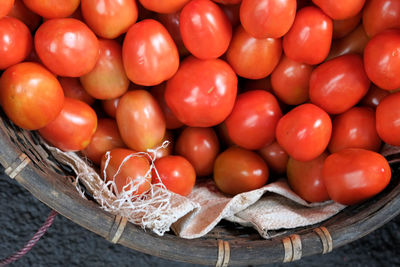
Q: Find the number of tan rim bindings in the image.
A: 5